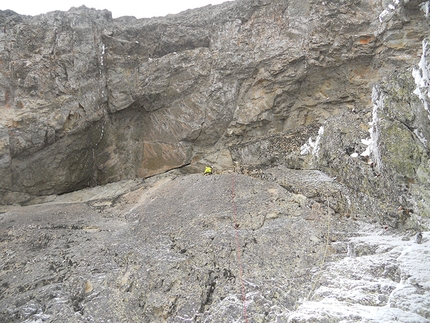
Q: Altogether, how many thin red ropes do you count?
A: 1